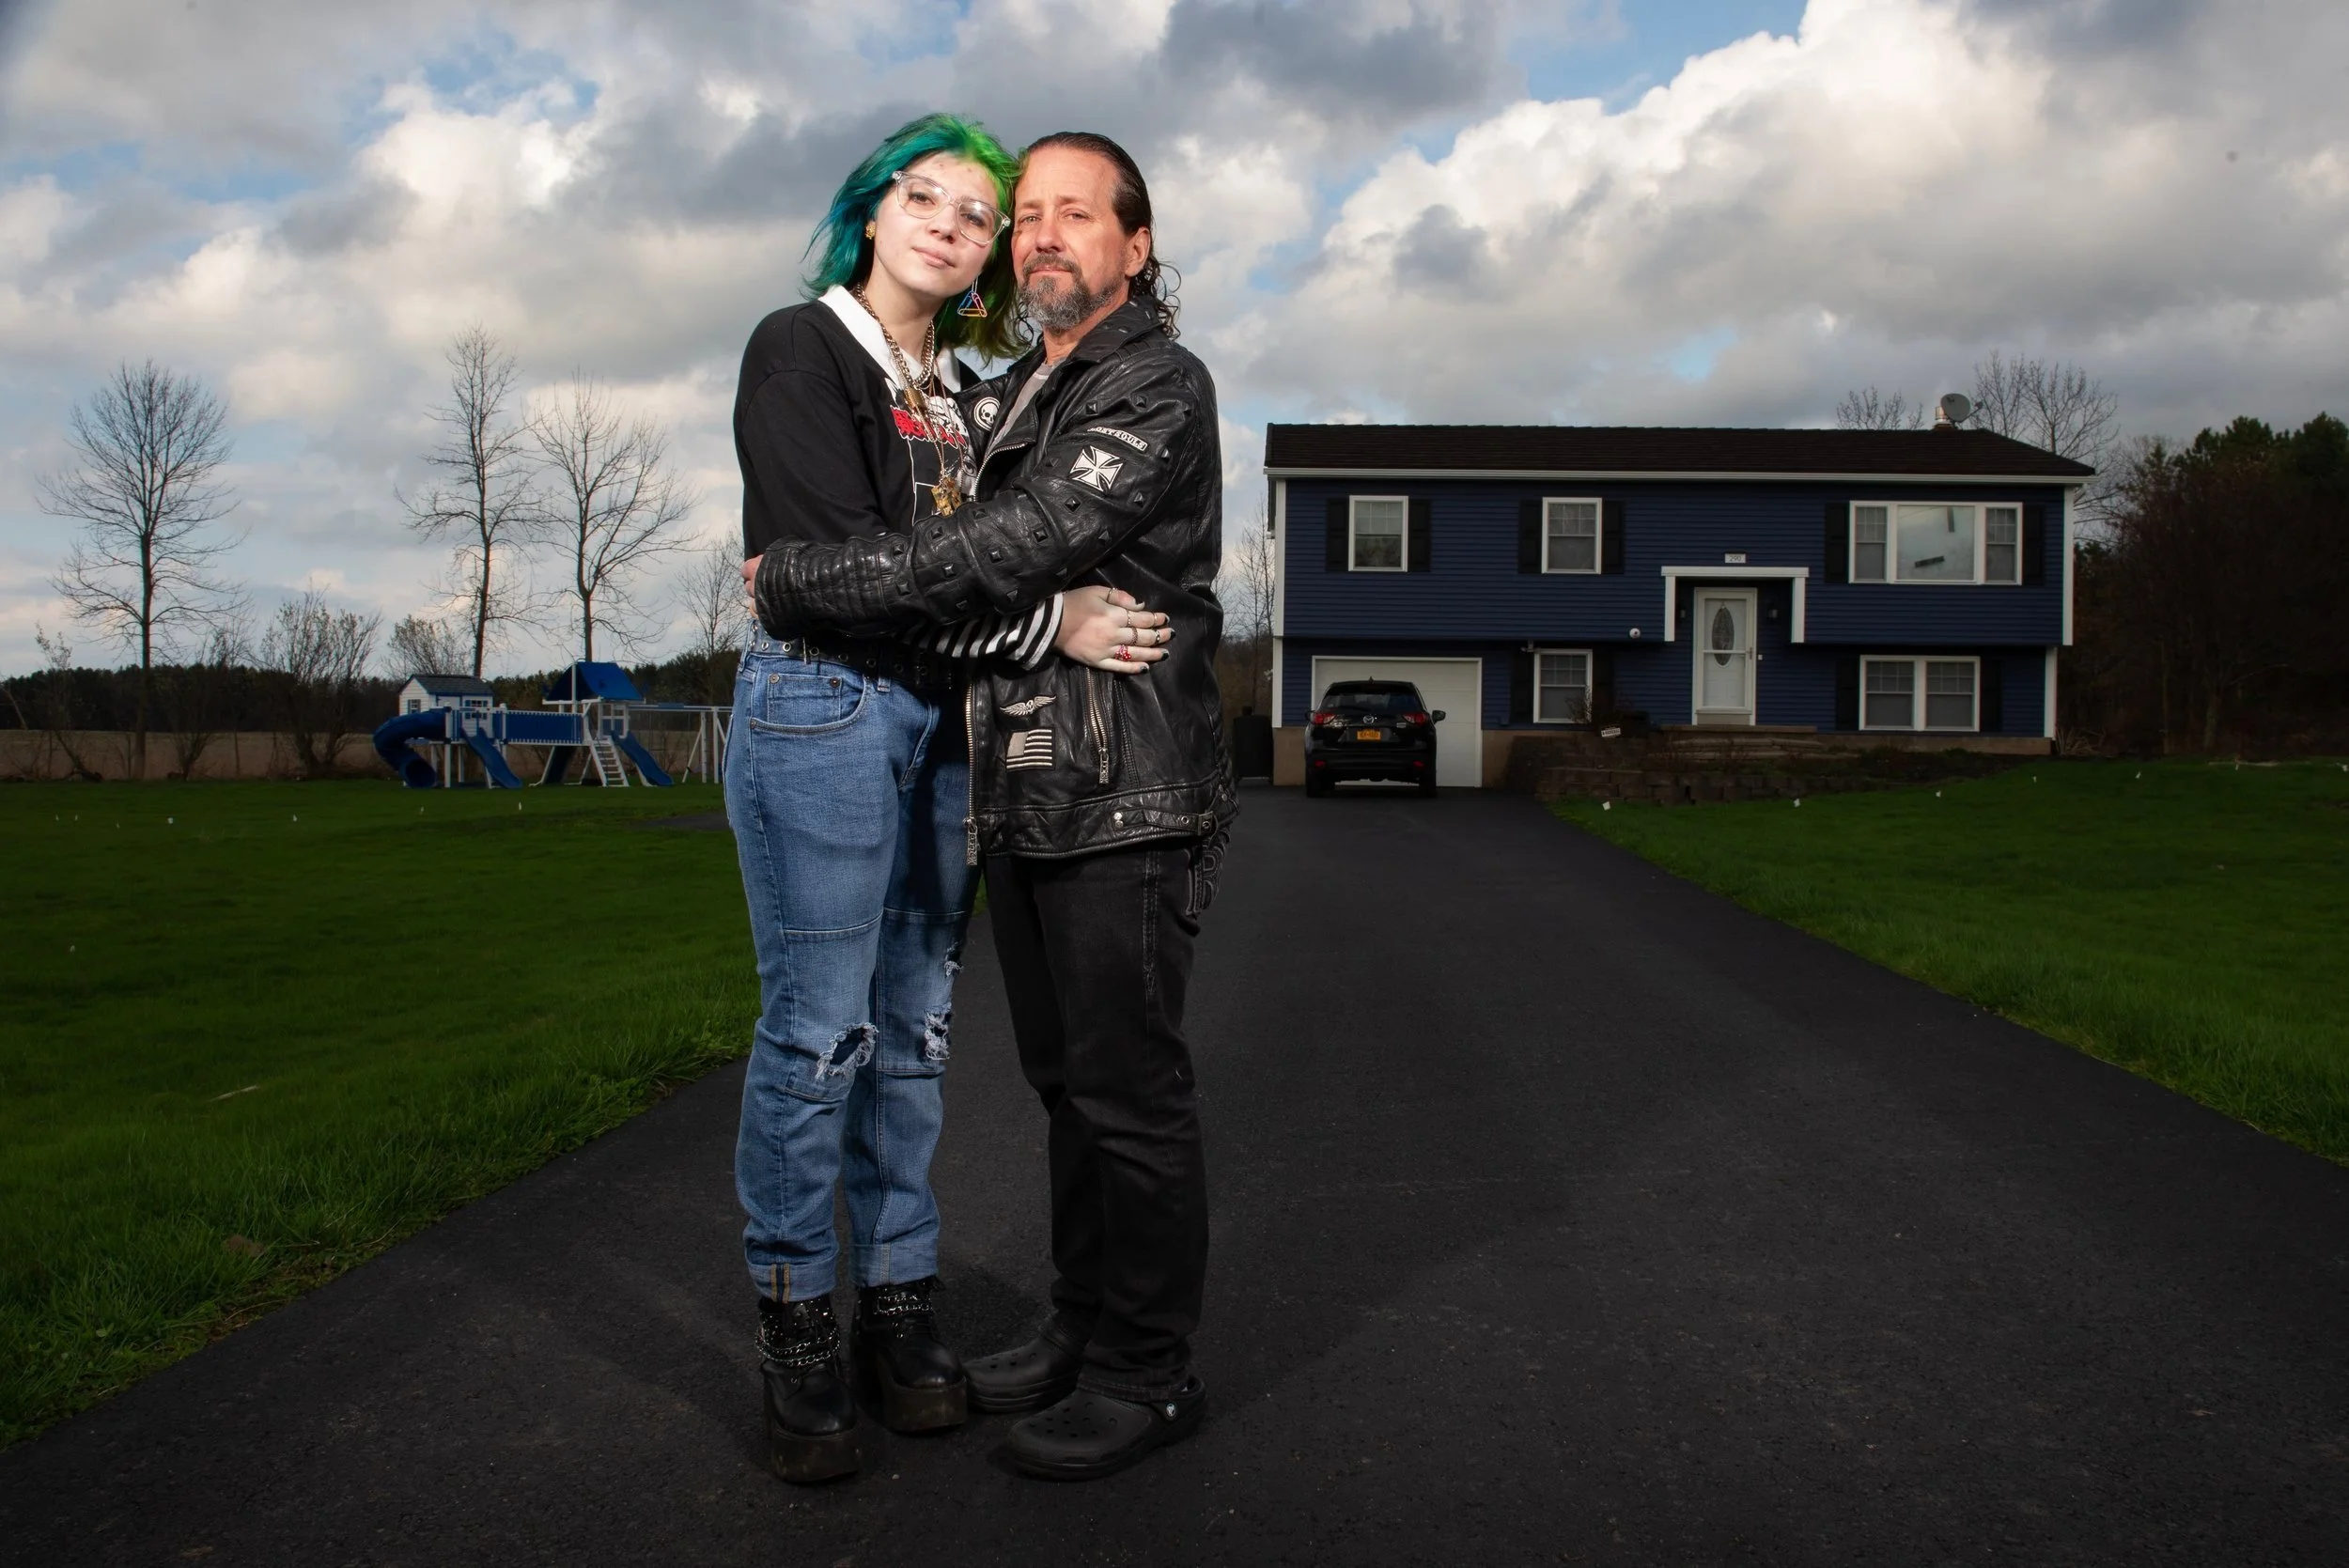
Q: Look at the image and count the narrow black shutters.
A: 10